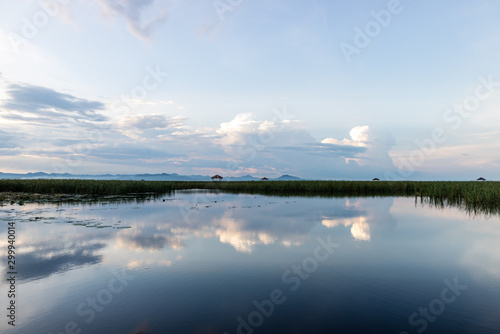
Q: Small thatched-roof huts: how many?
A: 4